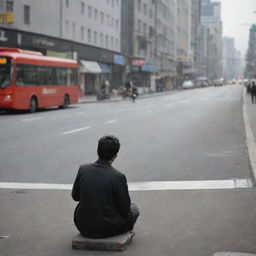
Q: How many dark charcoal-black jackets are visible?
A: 1